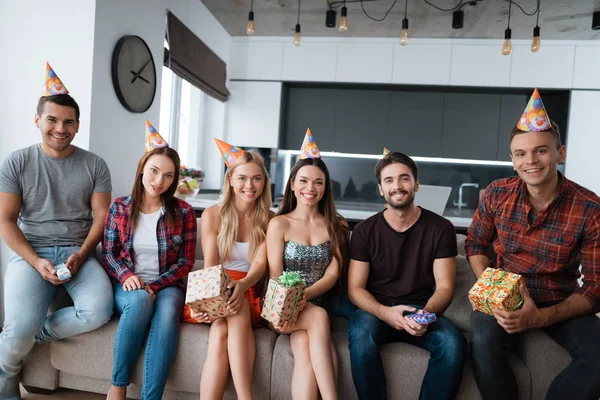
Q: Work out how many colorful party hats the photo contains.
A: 6